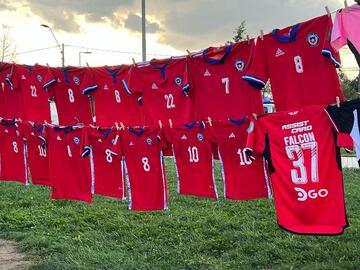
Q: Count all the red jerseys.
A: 15